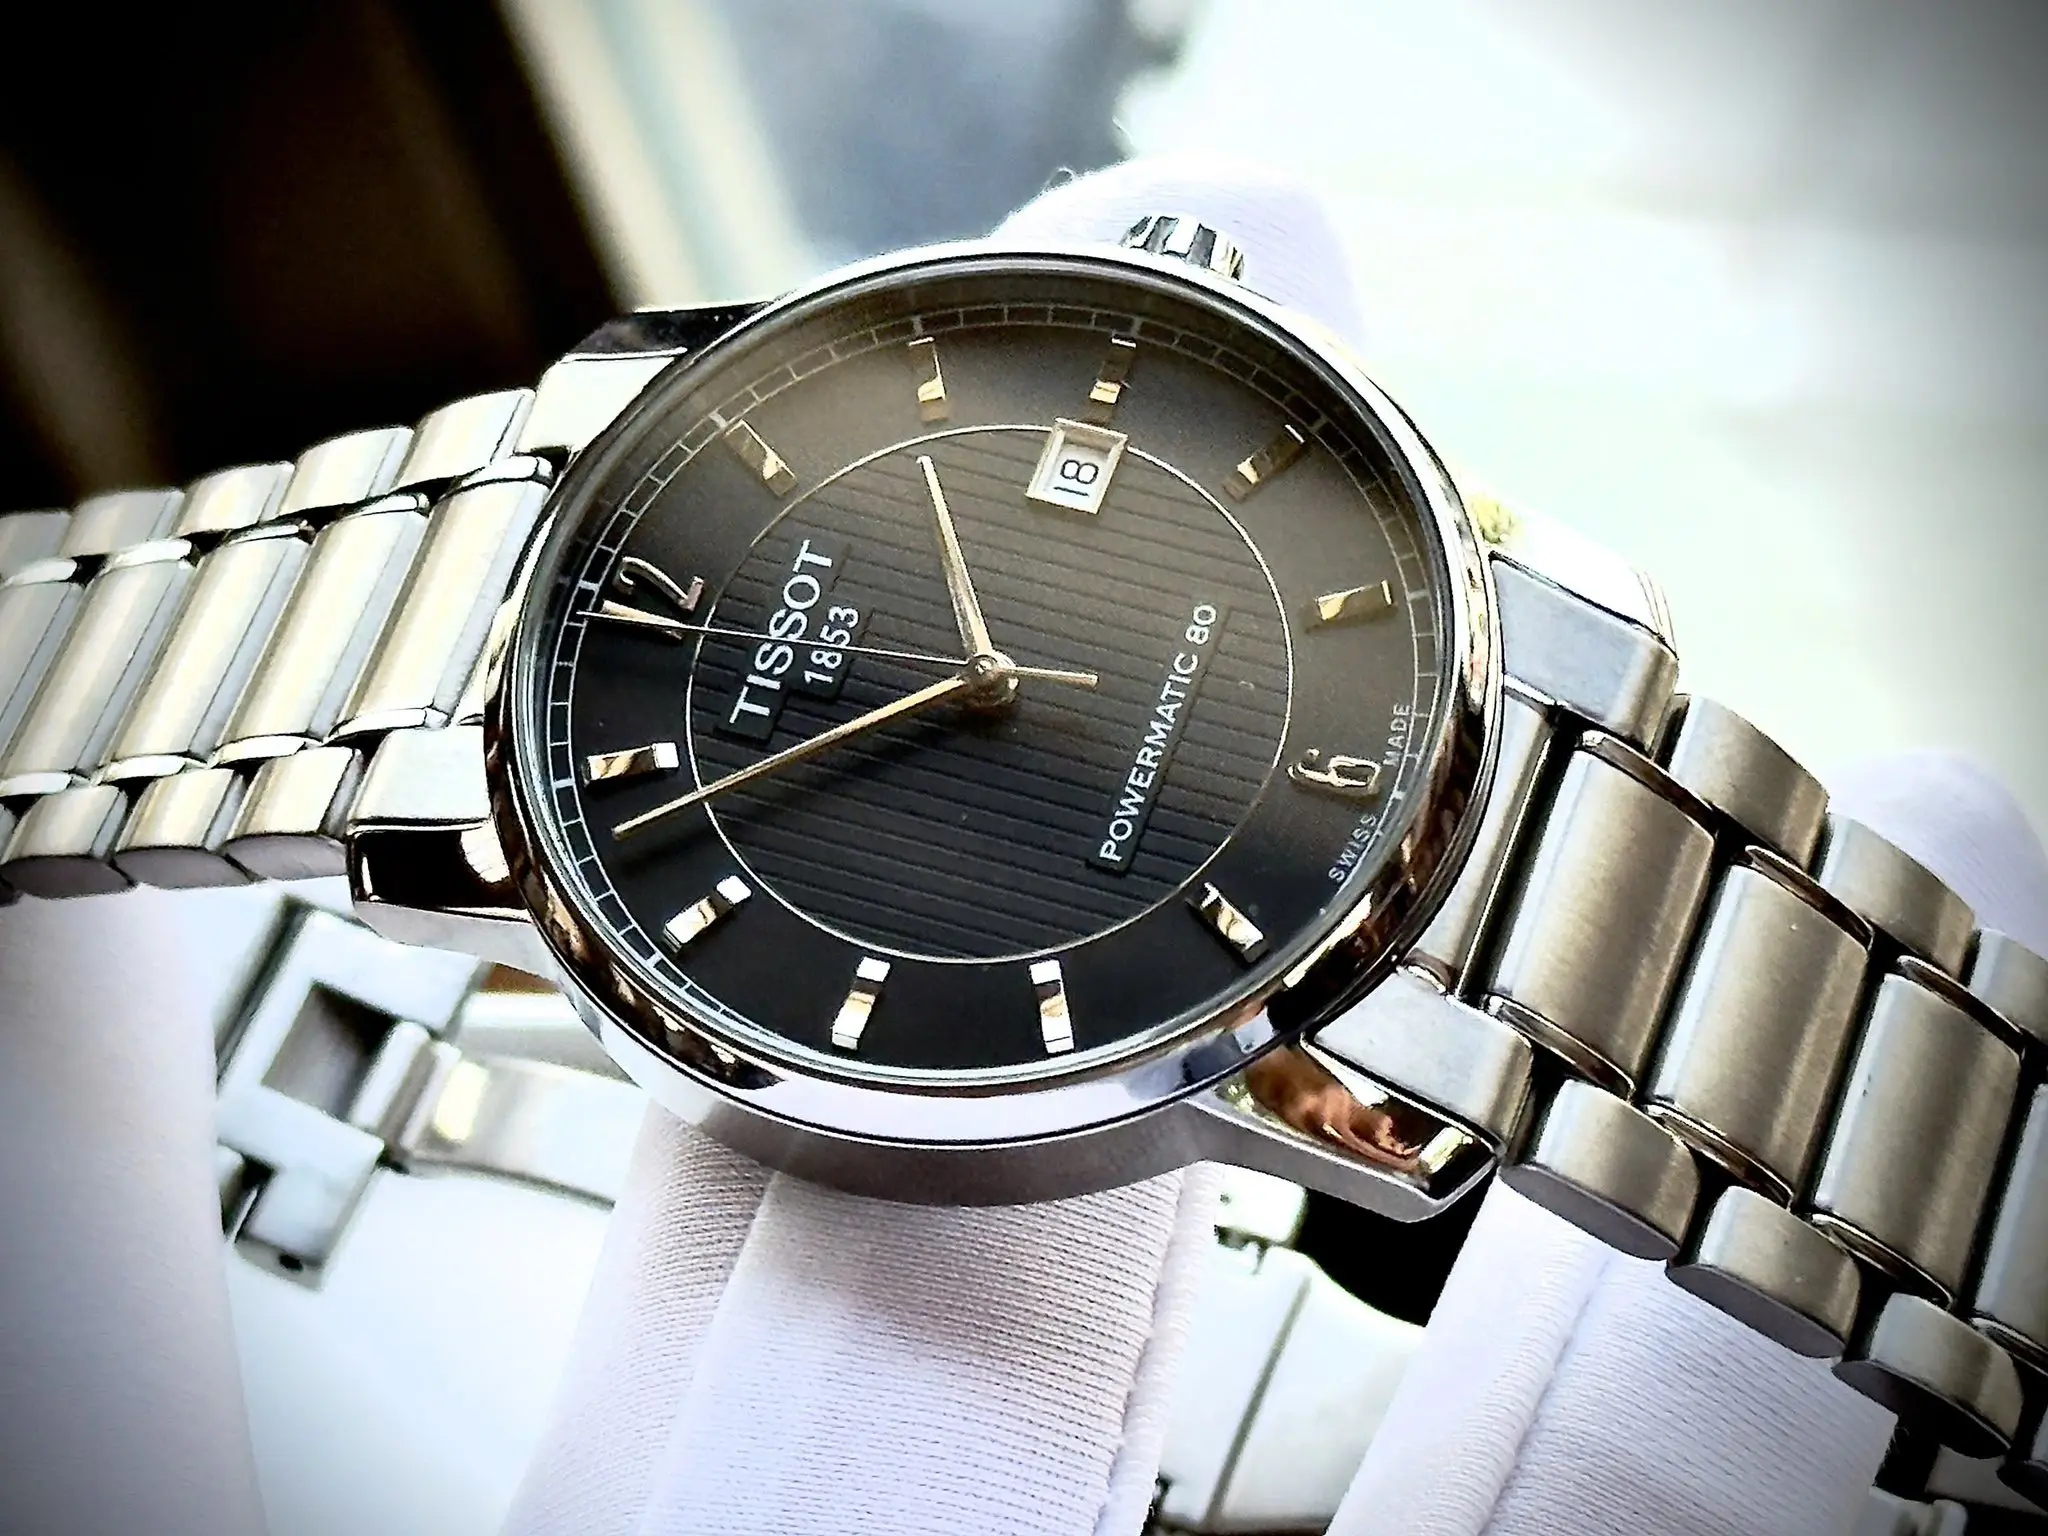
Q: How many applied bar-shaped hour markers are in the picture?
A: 10